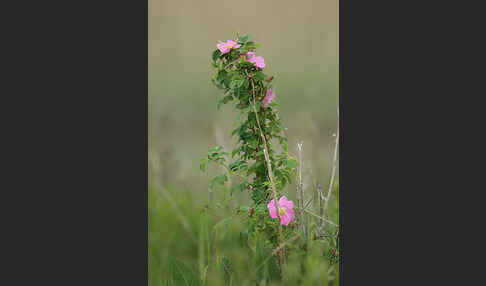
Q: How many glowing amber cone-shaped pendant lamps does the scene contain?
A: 0